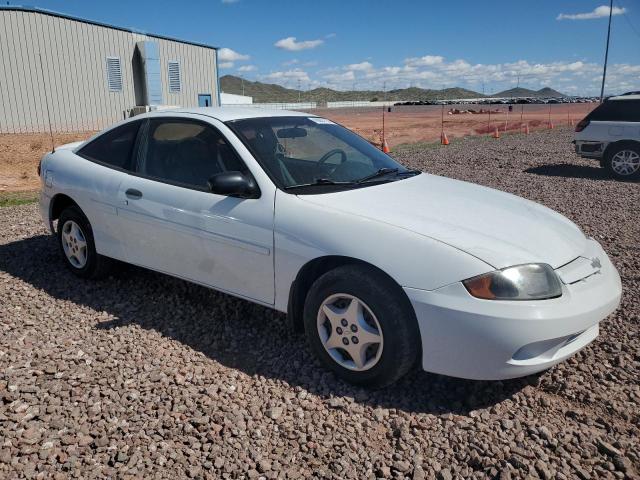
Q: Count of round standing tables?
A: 0